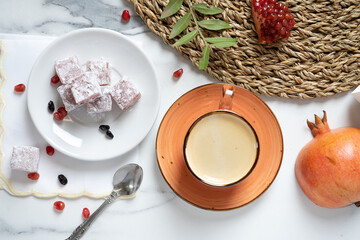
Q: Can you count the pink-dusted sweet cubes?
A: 7